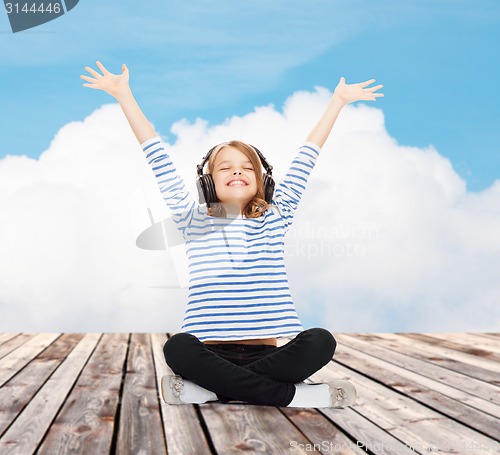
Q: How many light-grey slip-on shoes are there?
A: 2